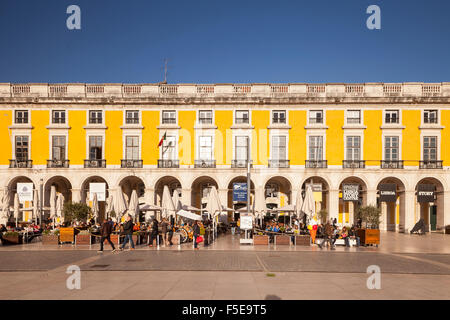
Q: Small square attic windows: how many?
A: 12